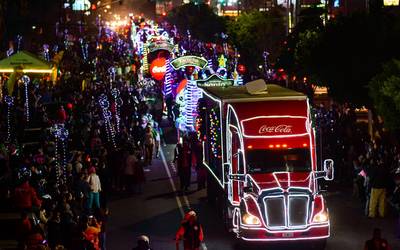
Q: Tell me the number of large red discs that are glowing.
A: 1